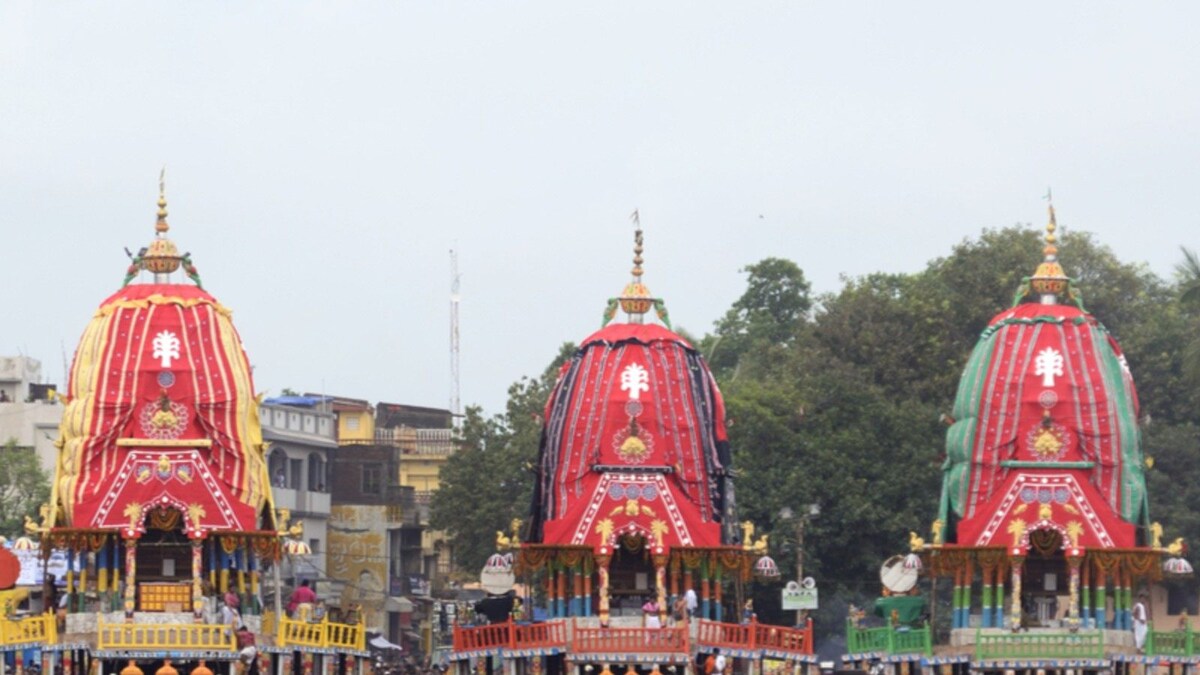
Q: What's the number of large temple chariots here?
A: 3